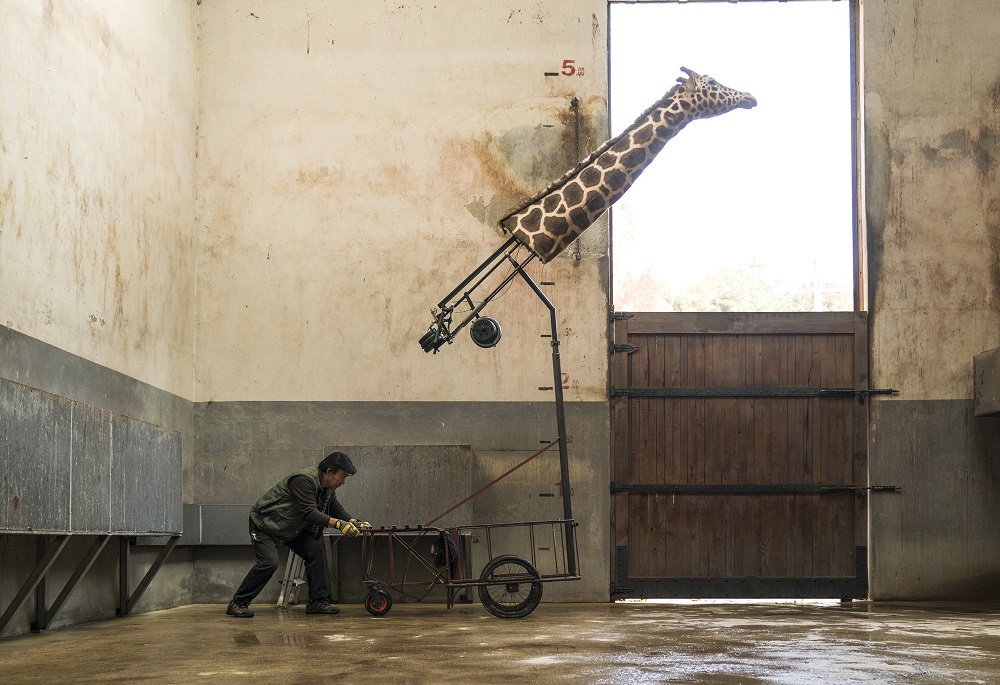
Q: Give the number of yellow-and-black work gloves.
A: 2